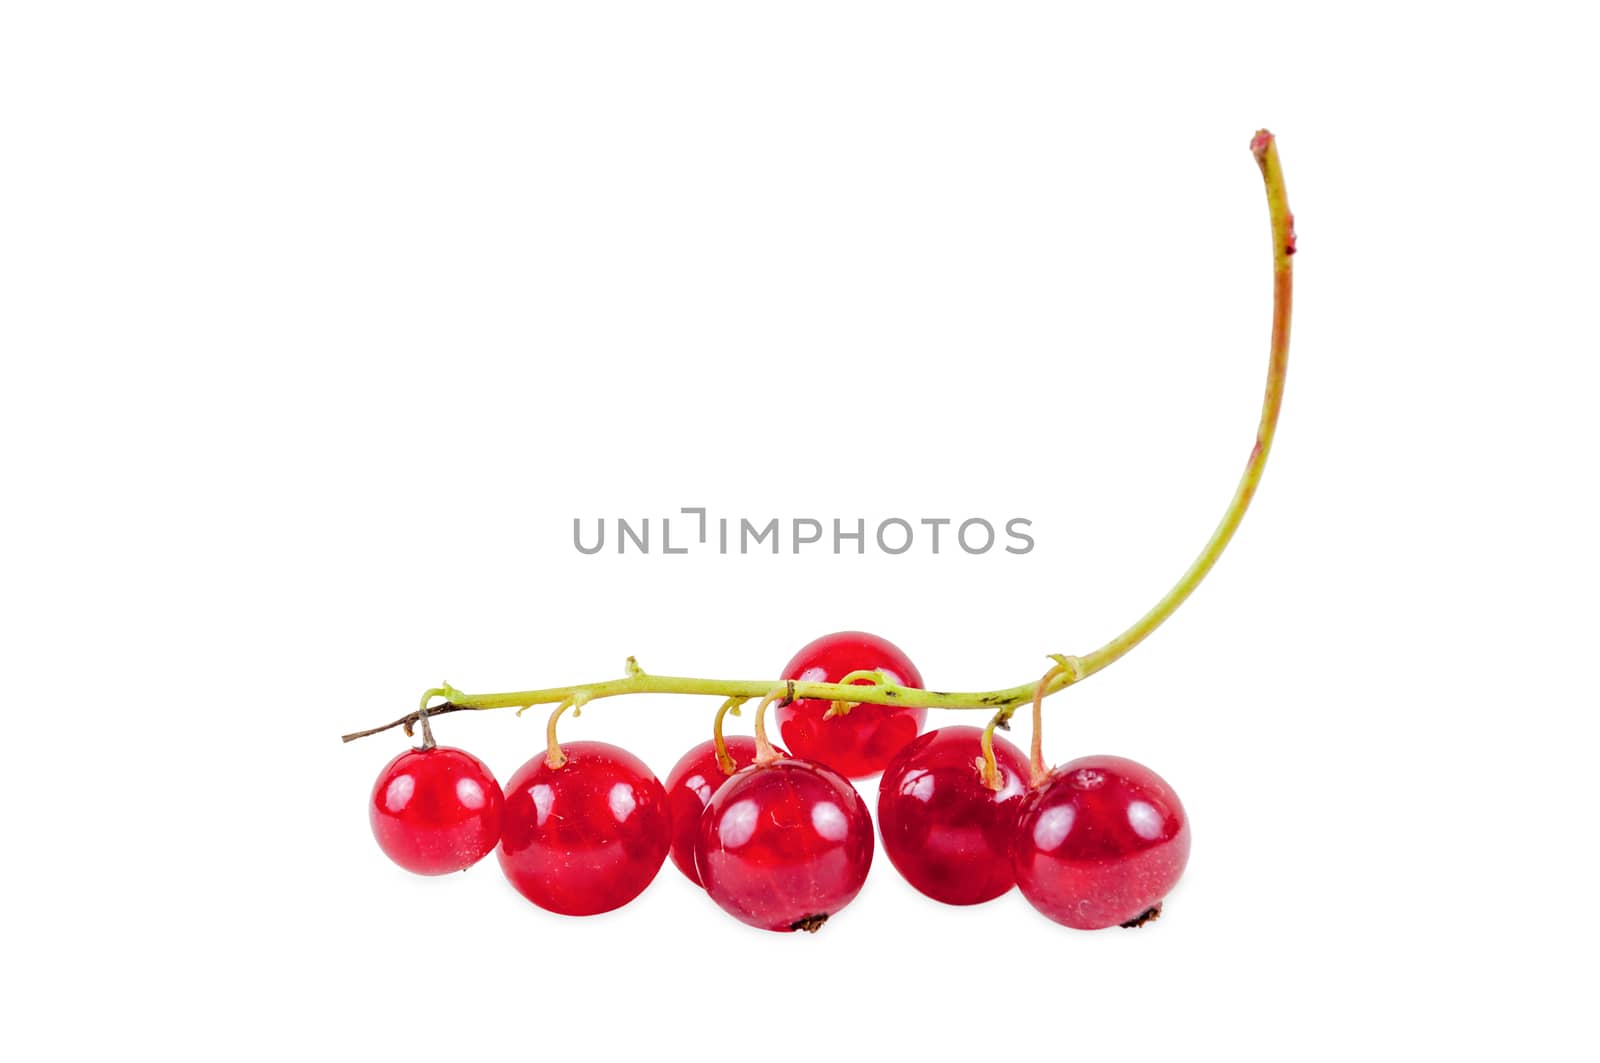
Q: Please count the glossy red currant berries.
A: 7